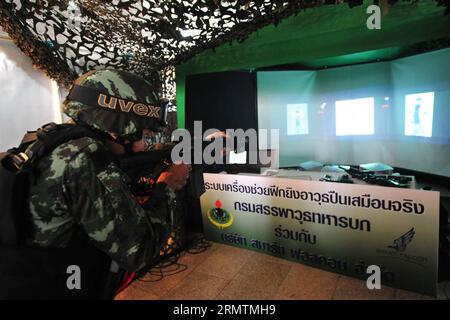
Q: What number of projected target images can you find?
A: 3